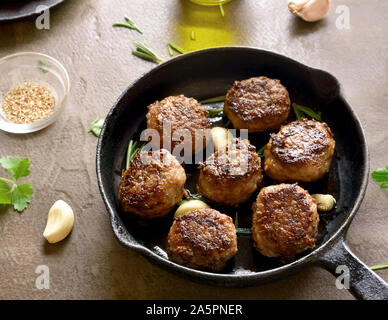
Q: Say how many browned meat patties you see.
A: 7